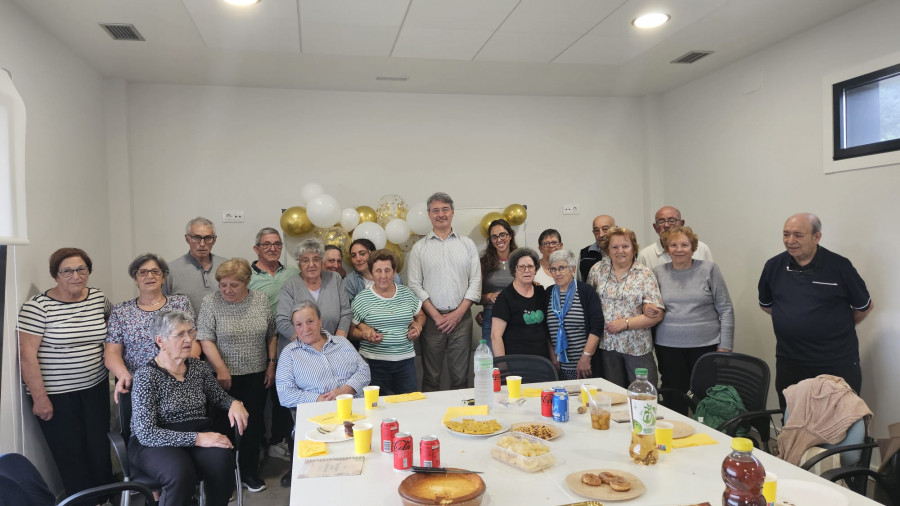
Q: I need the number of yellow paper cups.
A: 7